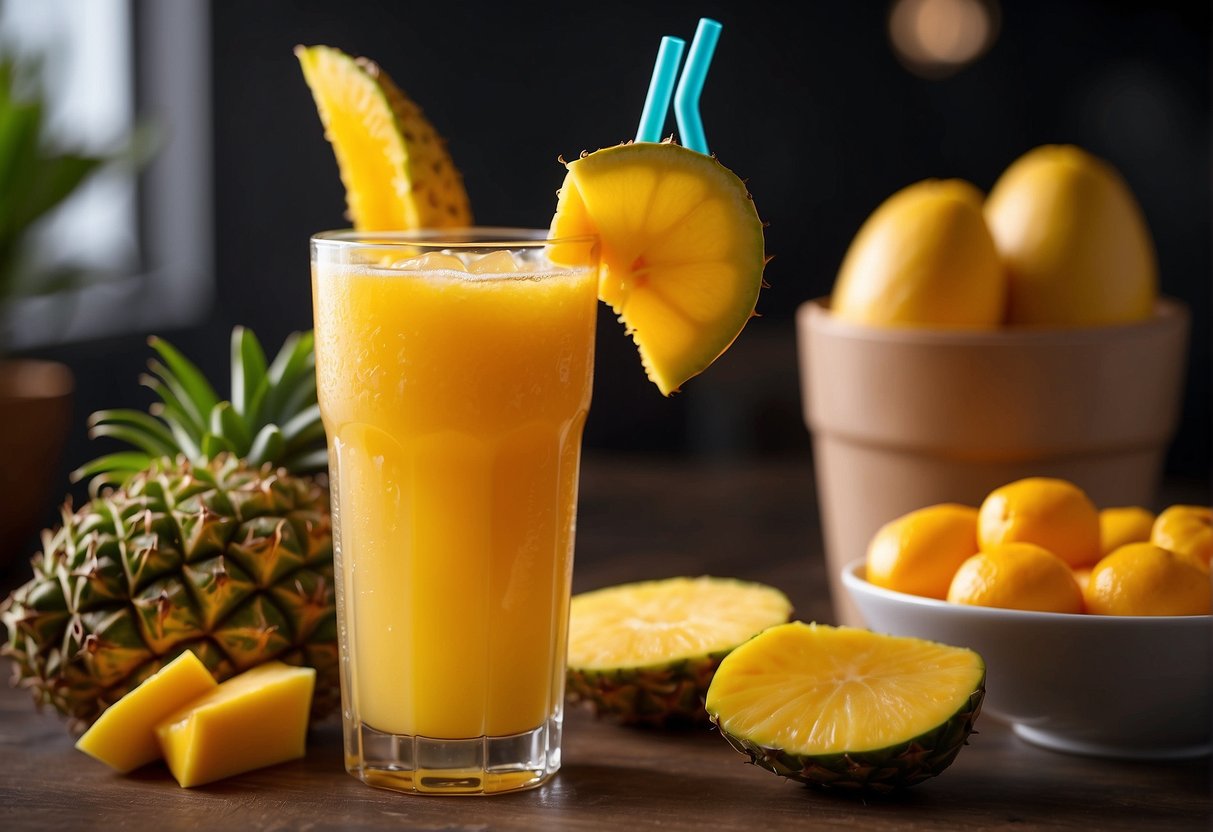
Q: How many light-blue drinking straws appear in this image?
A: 2